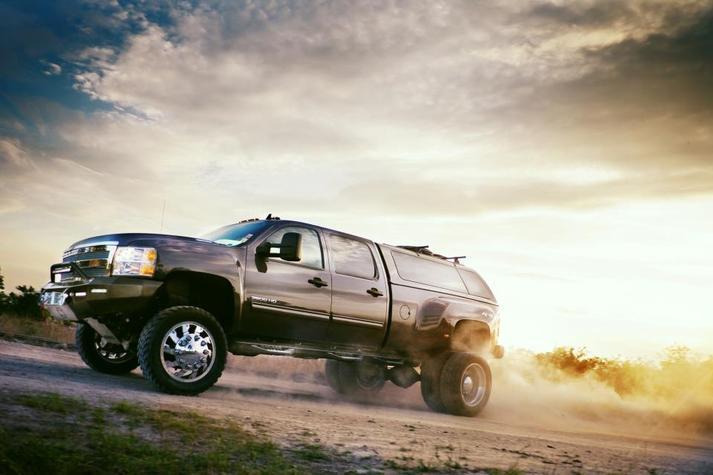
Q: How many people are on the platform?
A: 0